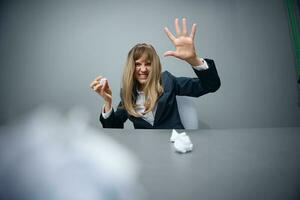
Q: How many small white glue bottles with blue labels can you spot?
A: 0